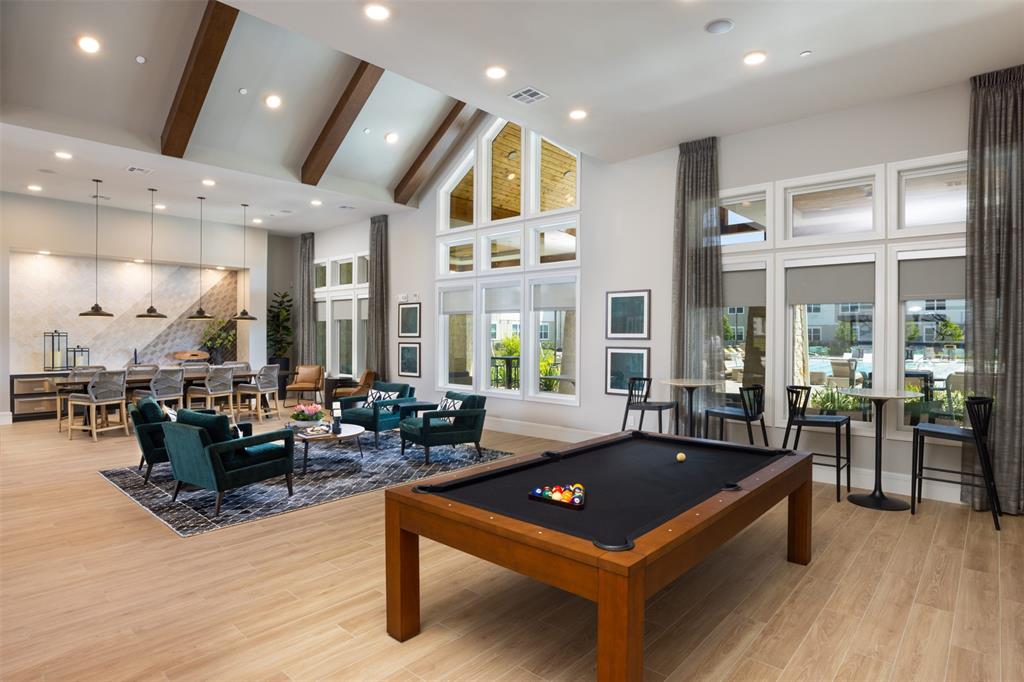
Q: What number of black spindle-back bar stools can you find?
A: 4